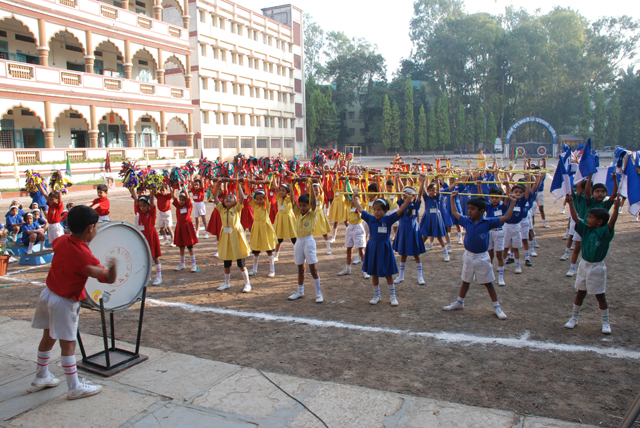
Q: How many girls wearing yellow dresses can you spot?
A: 5